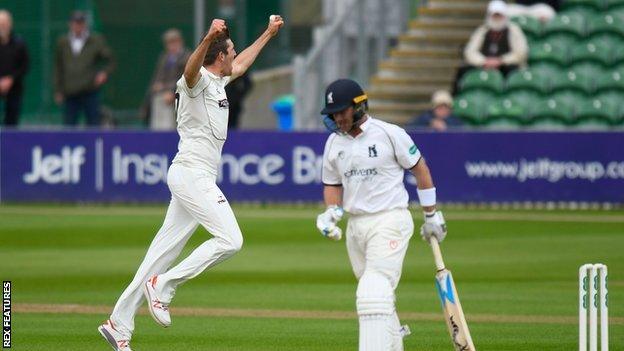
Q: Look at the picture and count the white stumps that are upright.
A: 3